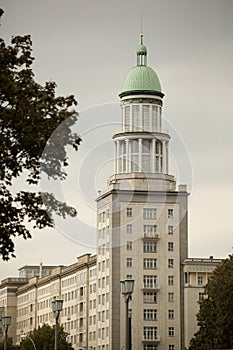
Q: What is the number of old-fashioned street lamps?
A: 3